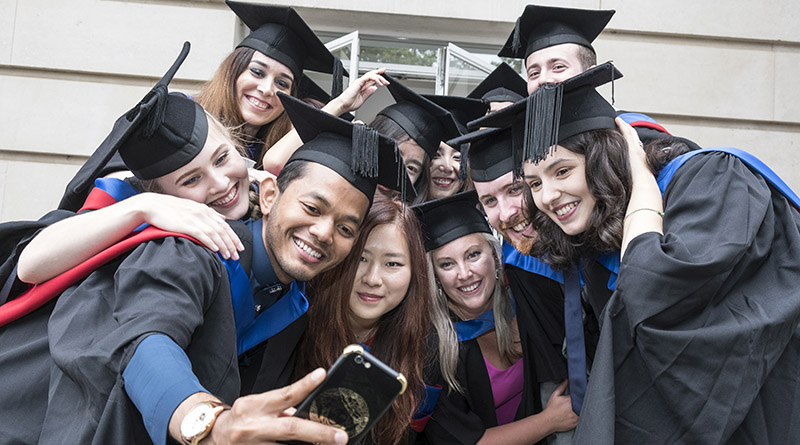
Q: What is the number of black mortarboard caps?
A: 11